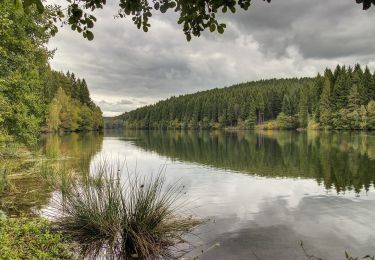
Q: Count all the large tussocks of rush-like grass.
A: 1